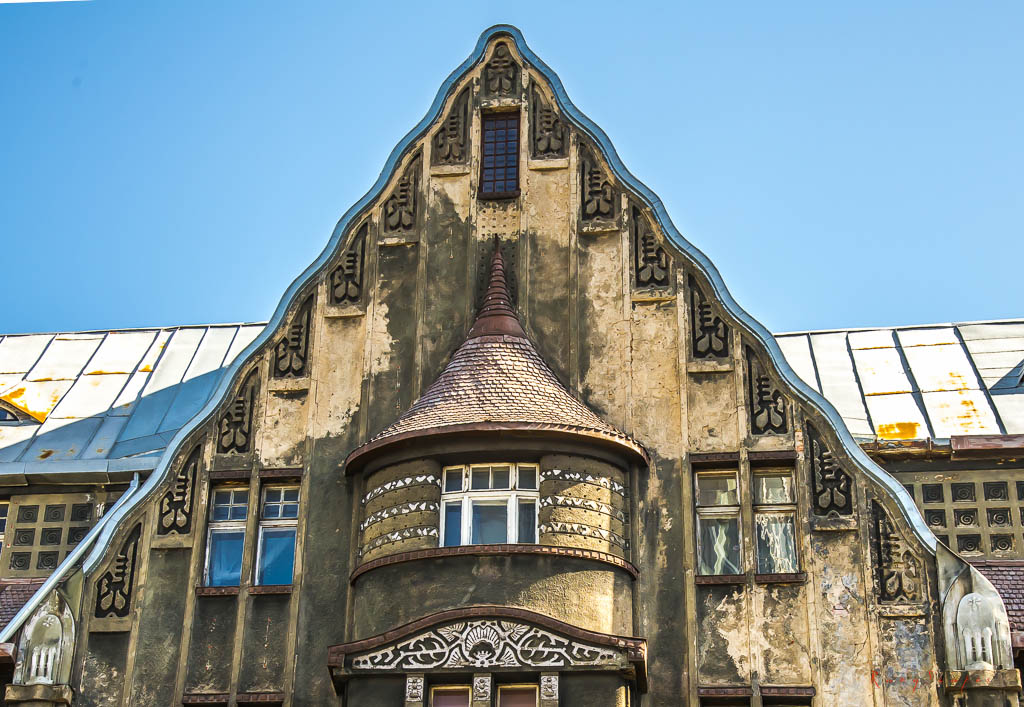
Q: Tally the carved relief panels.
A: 15